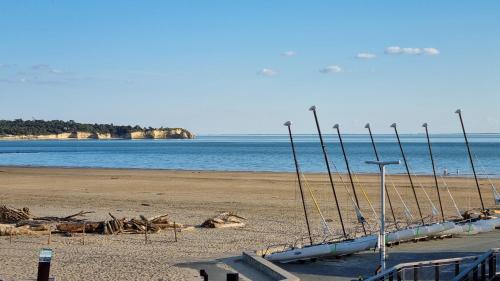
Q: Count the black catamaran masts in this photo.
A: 7